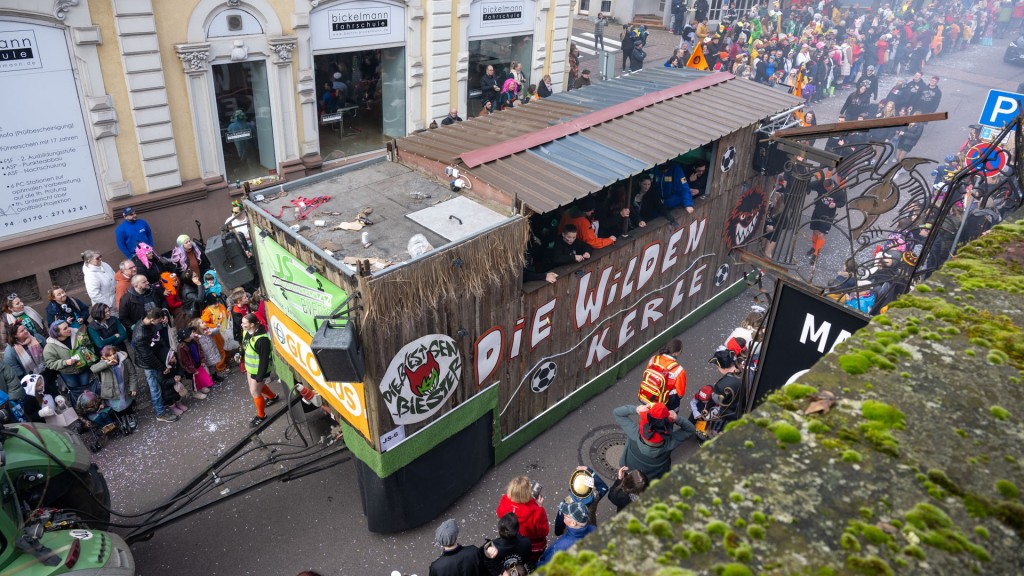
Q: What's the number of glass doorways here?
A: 3